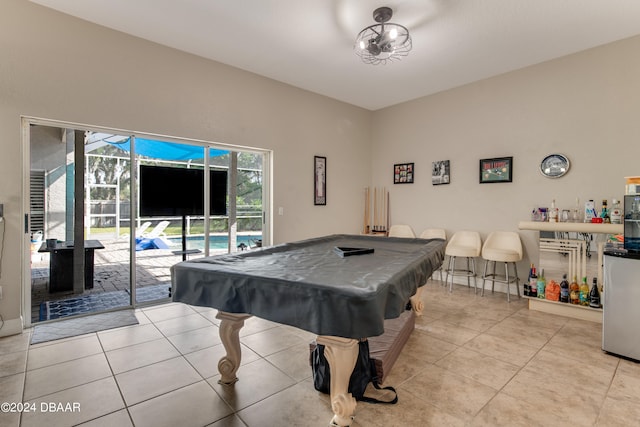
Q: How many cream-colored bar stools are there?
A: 4